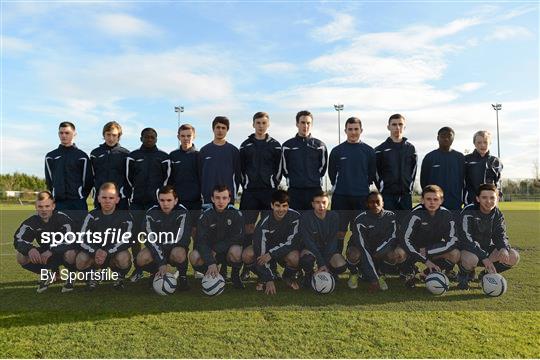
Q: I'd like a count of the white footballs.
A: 5